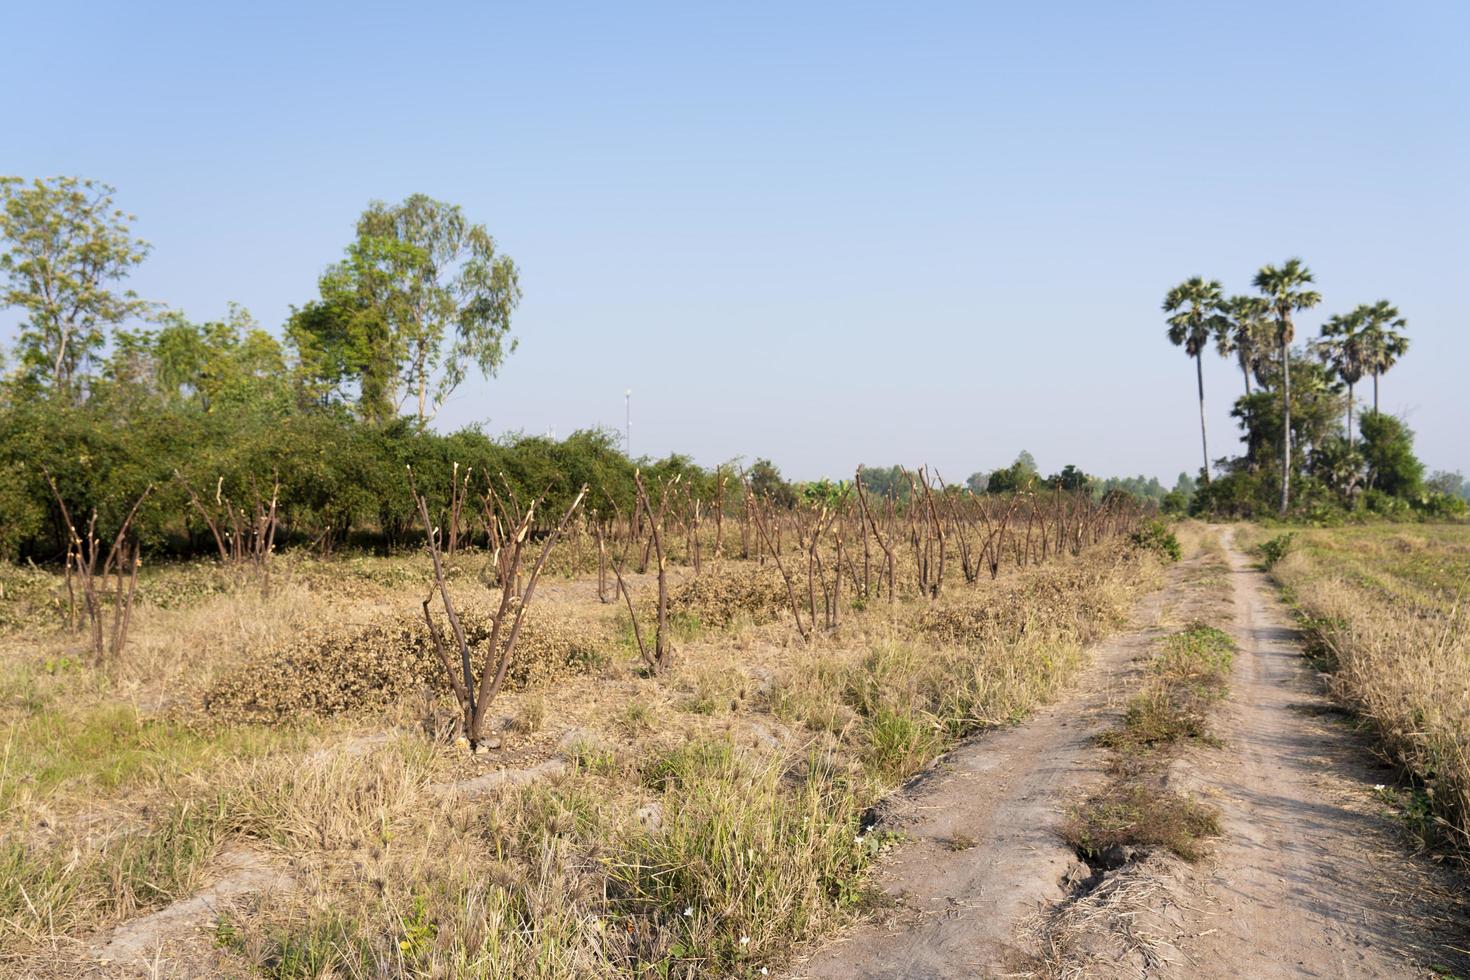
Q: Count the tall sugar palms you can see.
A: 5